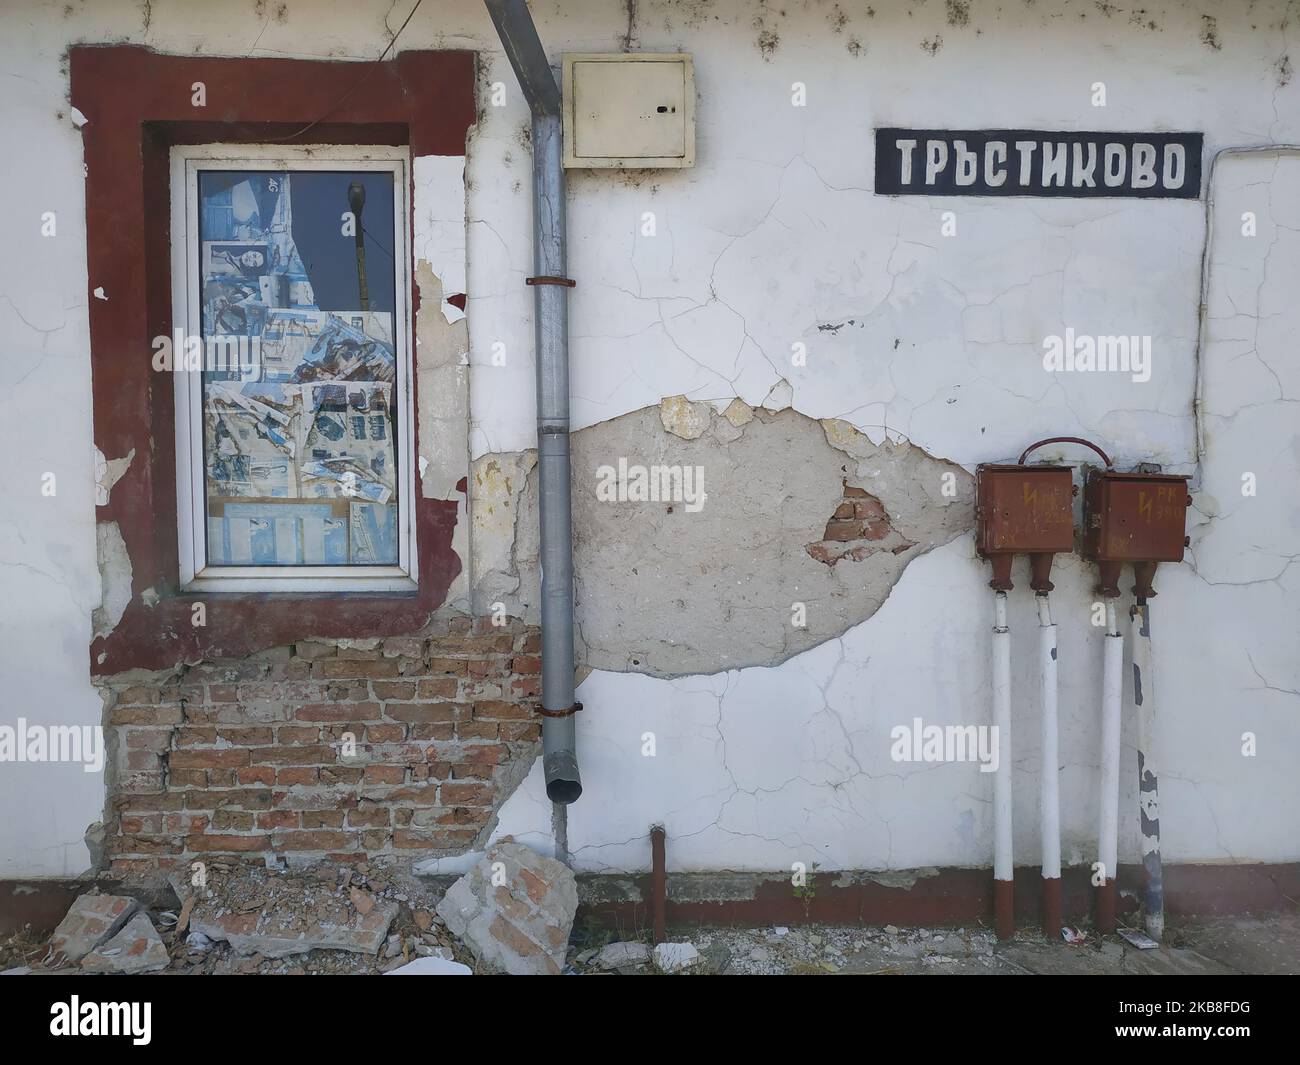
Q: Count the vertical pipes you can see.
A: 6